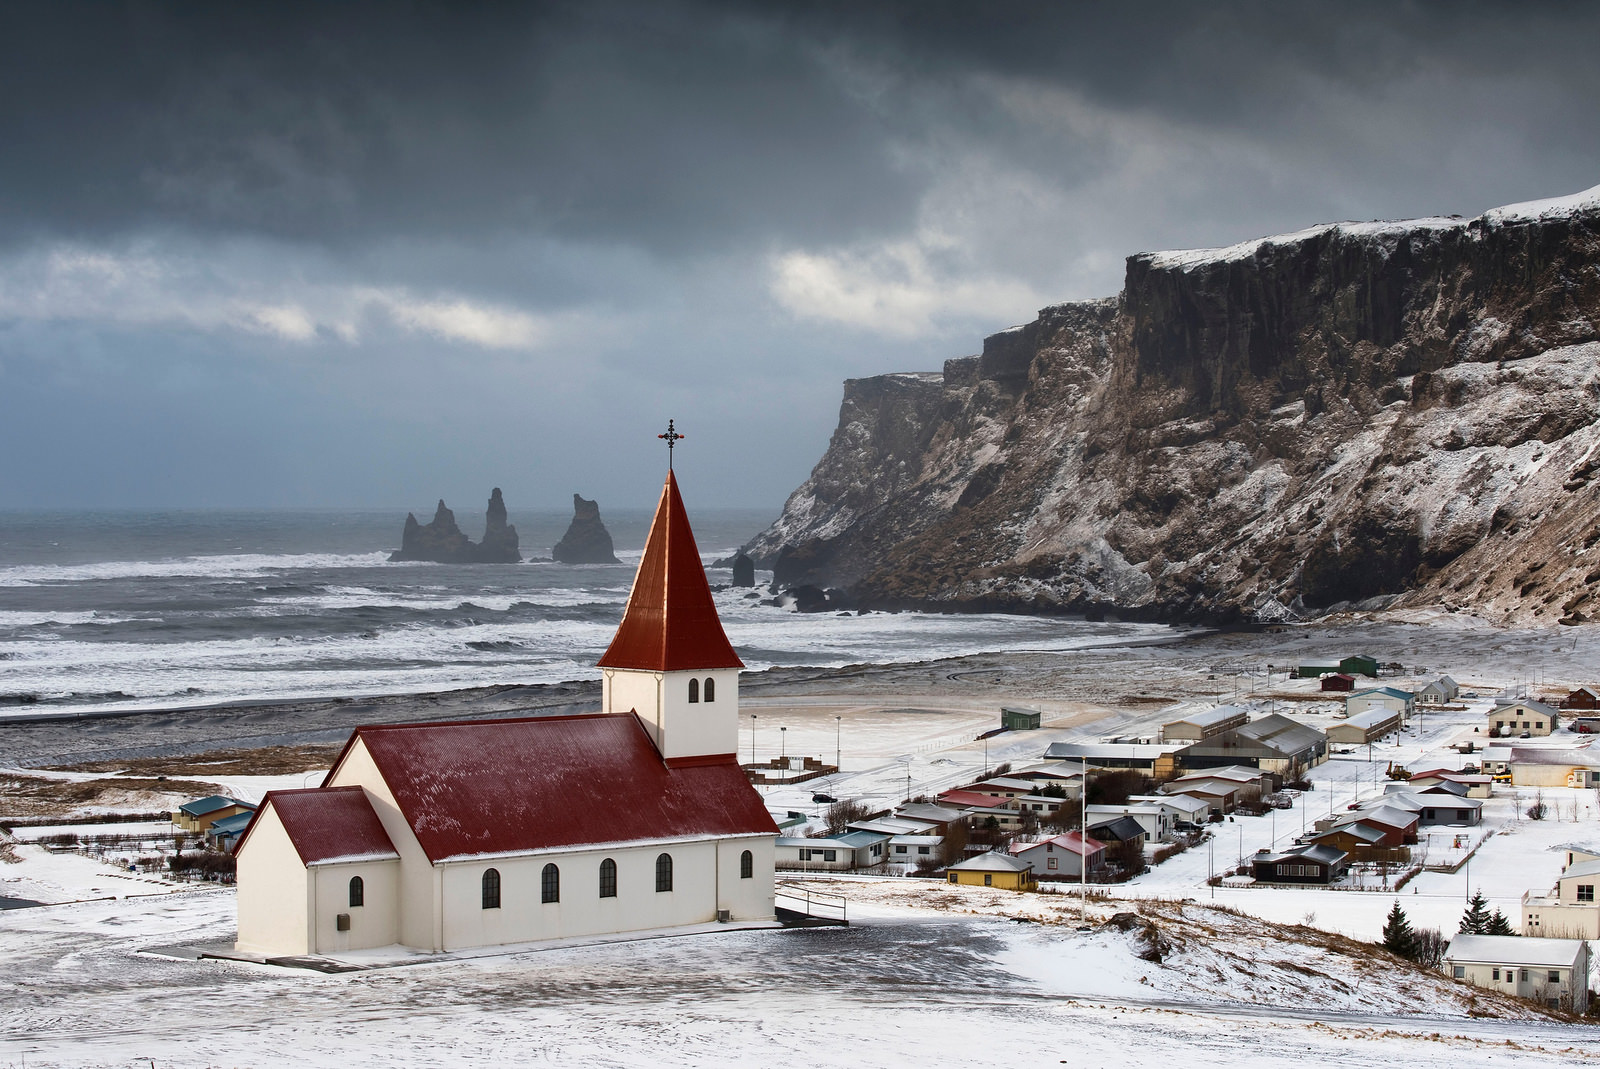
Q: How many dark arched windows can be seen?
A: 8